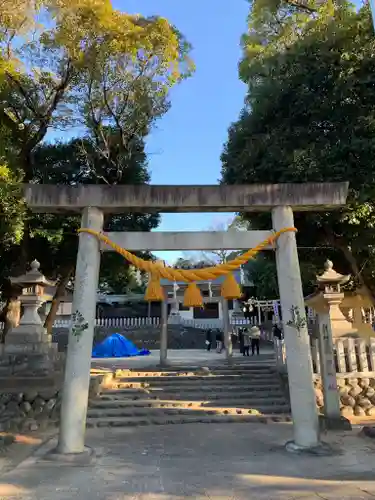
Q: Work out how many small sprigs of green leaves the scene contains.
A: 2